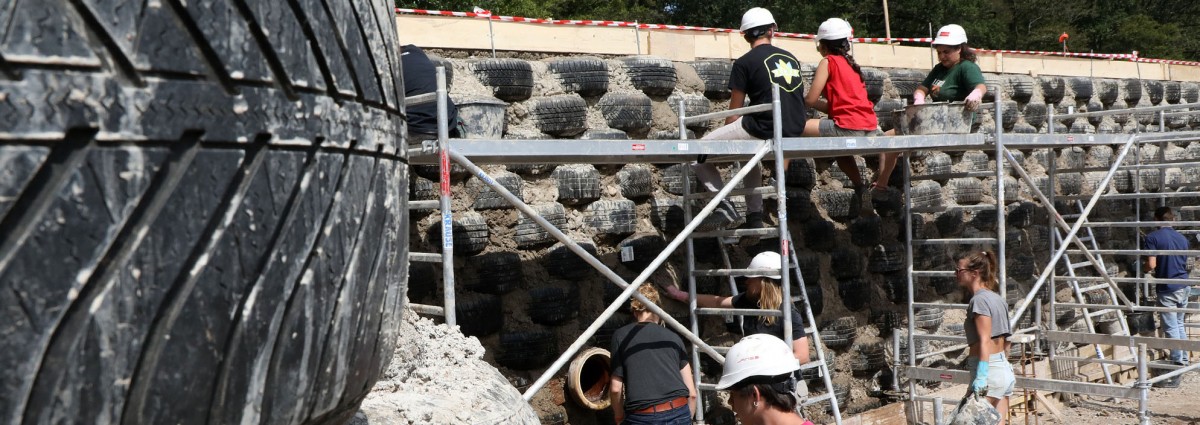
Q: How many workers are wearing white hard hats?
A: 5